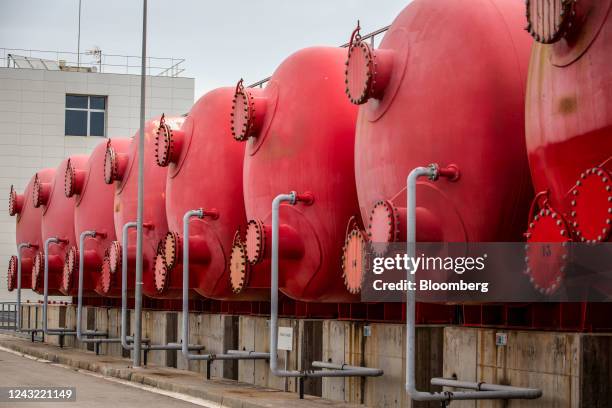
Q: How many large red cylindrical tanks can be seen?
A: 8